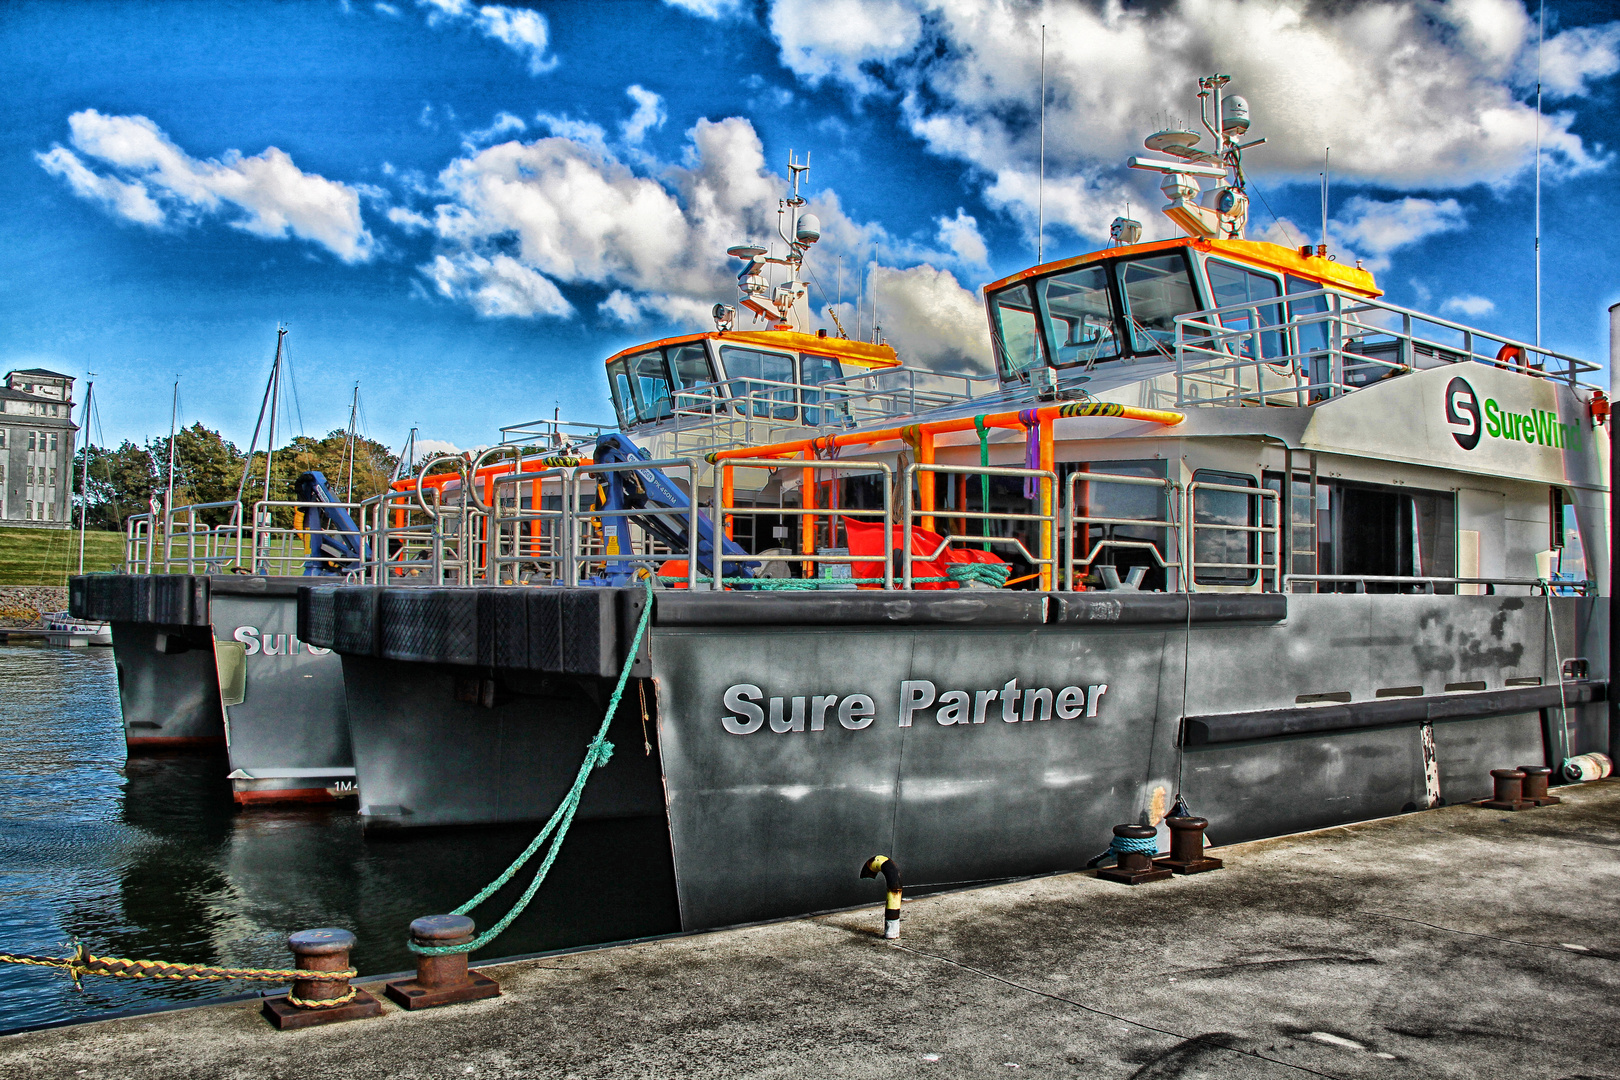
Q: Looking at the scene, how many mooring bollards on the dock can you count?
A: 6